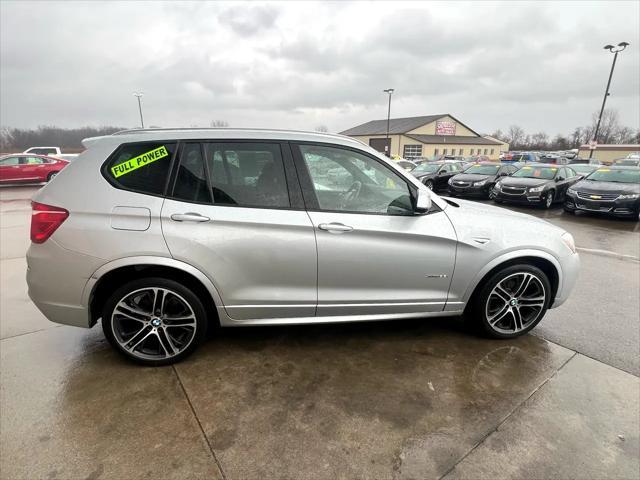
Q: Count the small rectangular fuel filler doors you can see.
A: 1